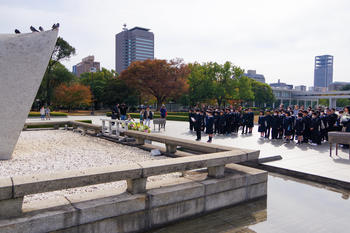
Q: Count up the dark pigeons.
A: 5